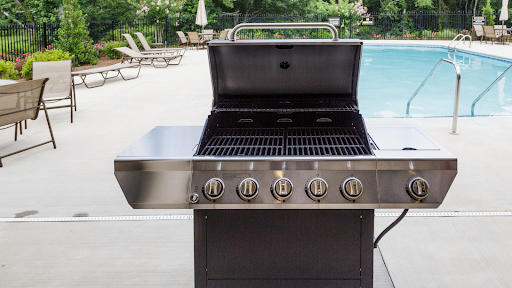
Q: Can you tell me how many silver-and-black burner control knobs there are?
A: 6